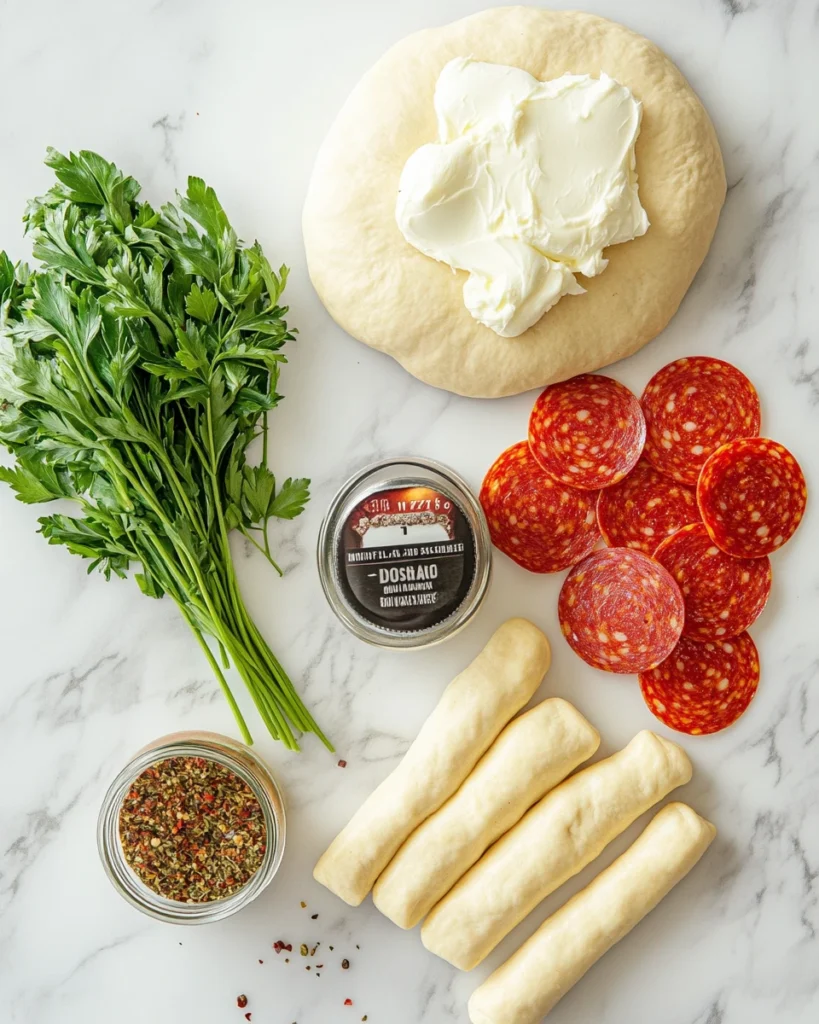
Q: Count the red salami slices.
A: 8